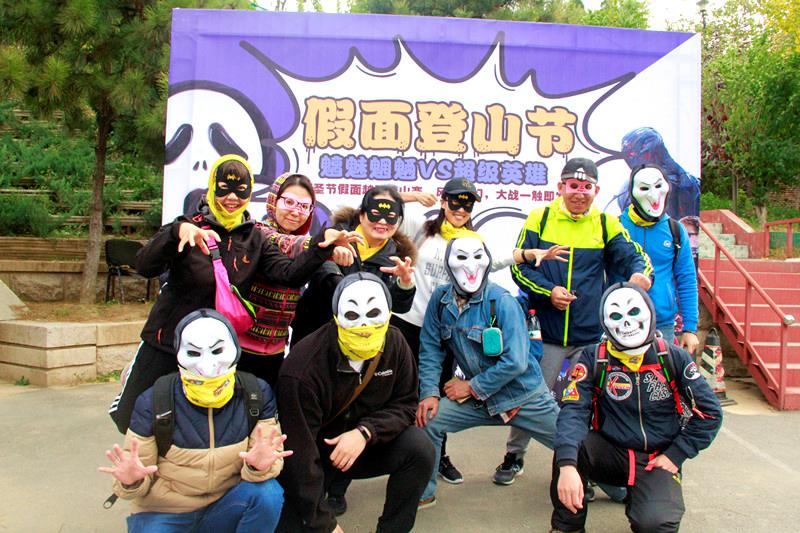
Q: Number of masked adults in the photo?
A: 10